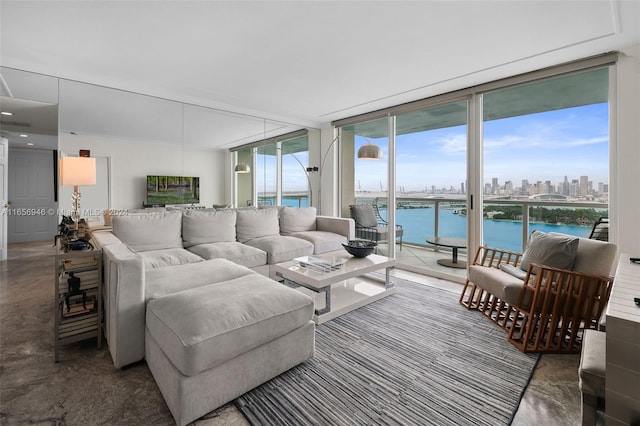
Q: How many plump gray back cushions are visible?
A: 4